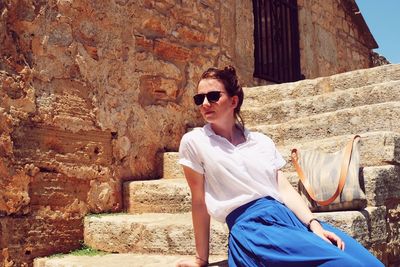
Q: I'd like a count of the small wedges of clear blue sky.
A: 1